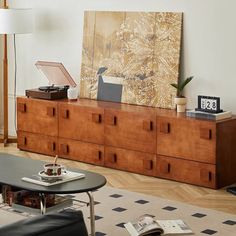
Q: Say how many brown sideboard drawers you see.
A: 8